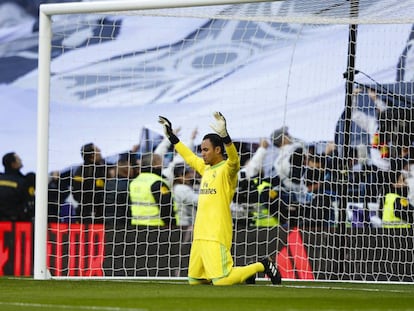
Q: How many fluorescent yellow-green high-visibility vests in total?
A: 3